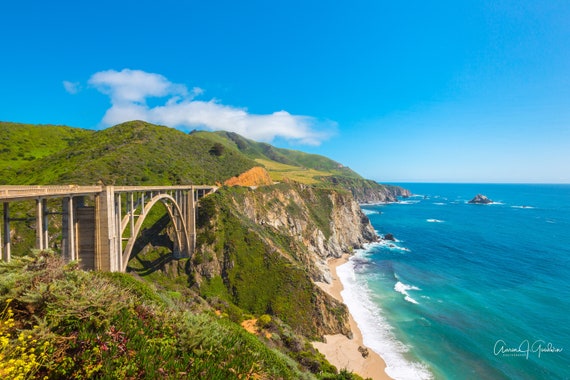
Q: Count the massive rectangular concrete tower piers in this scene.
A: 2